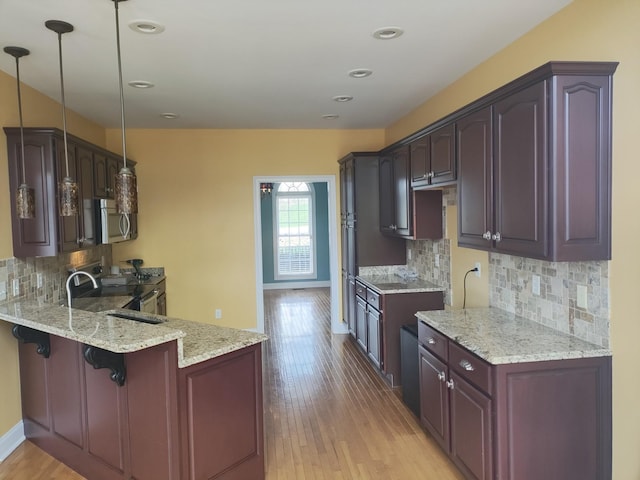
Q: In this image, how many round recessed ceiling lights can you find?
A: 7